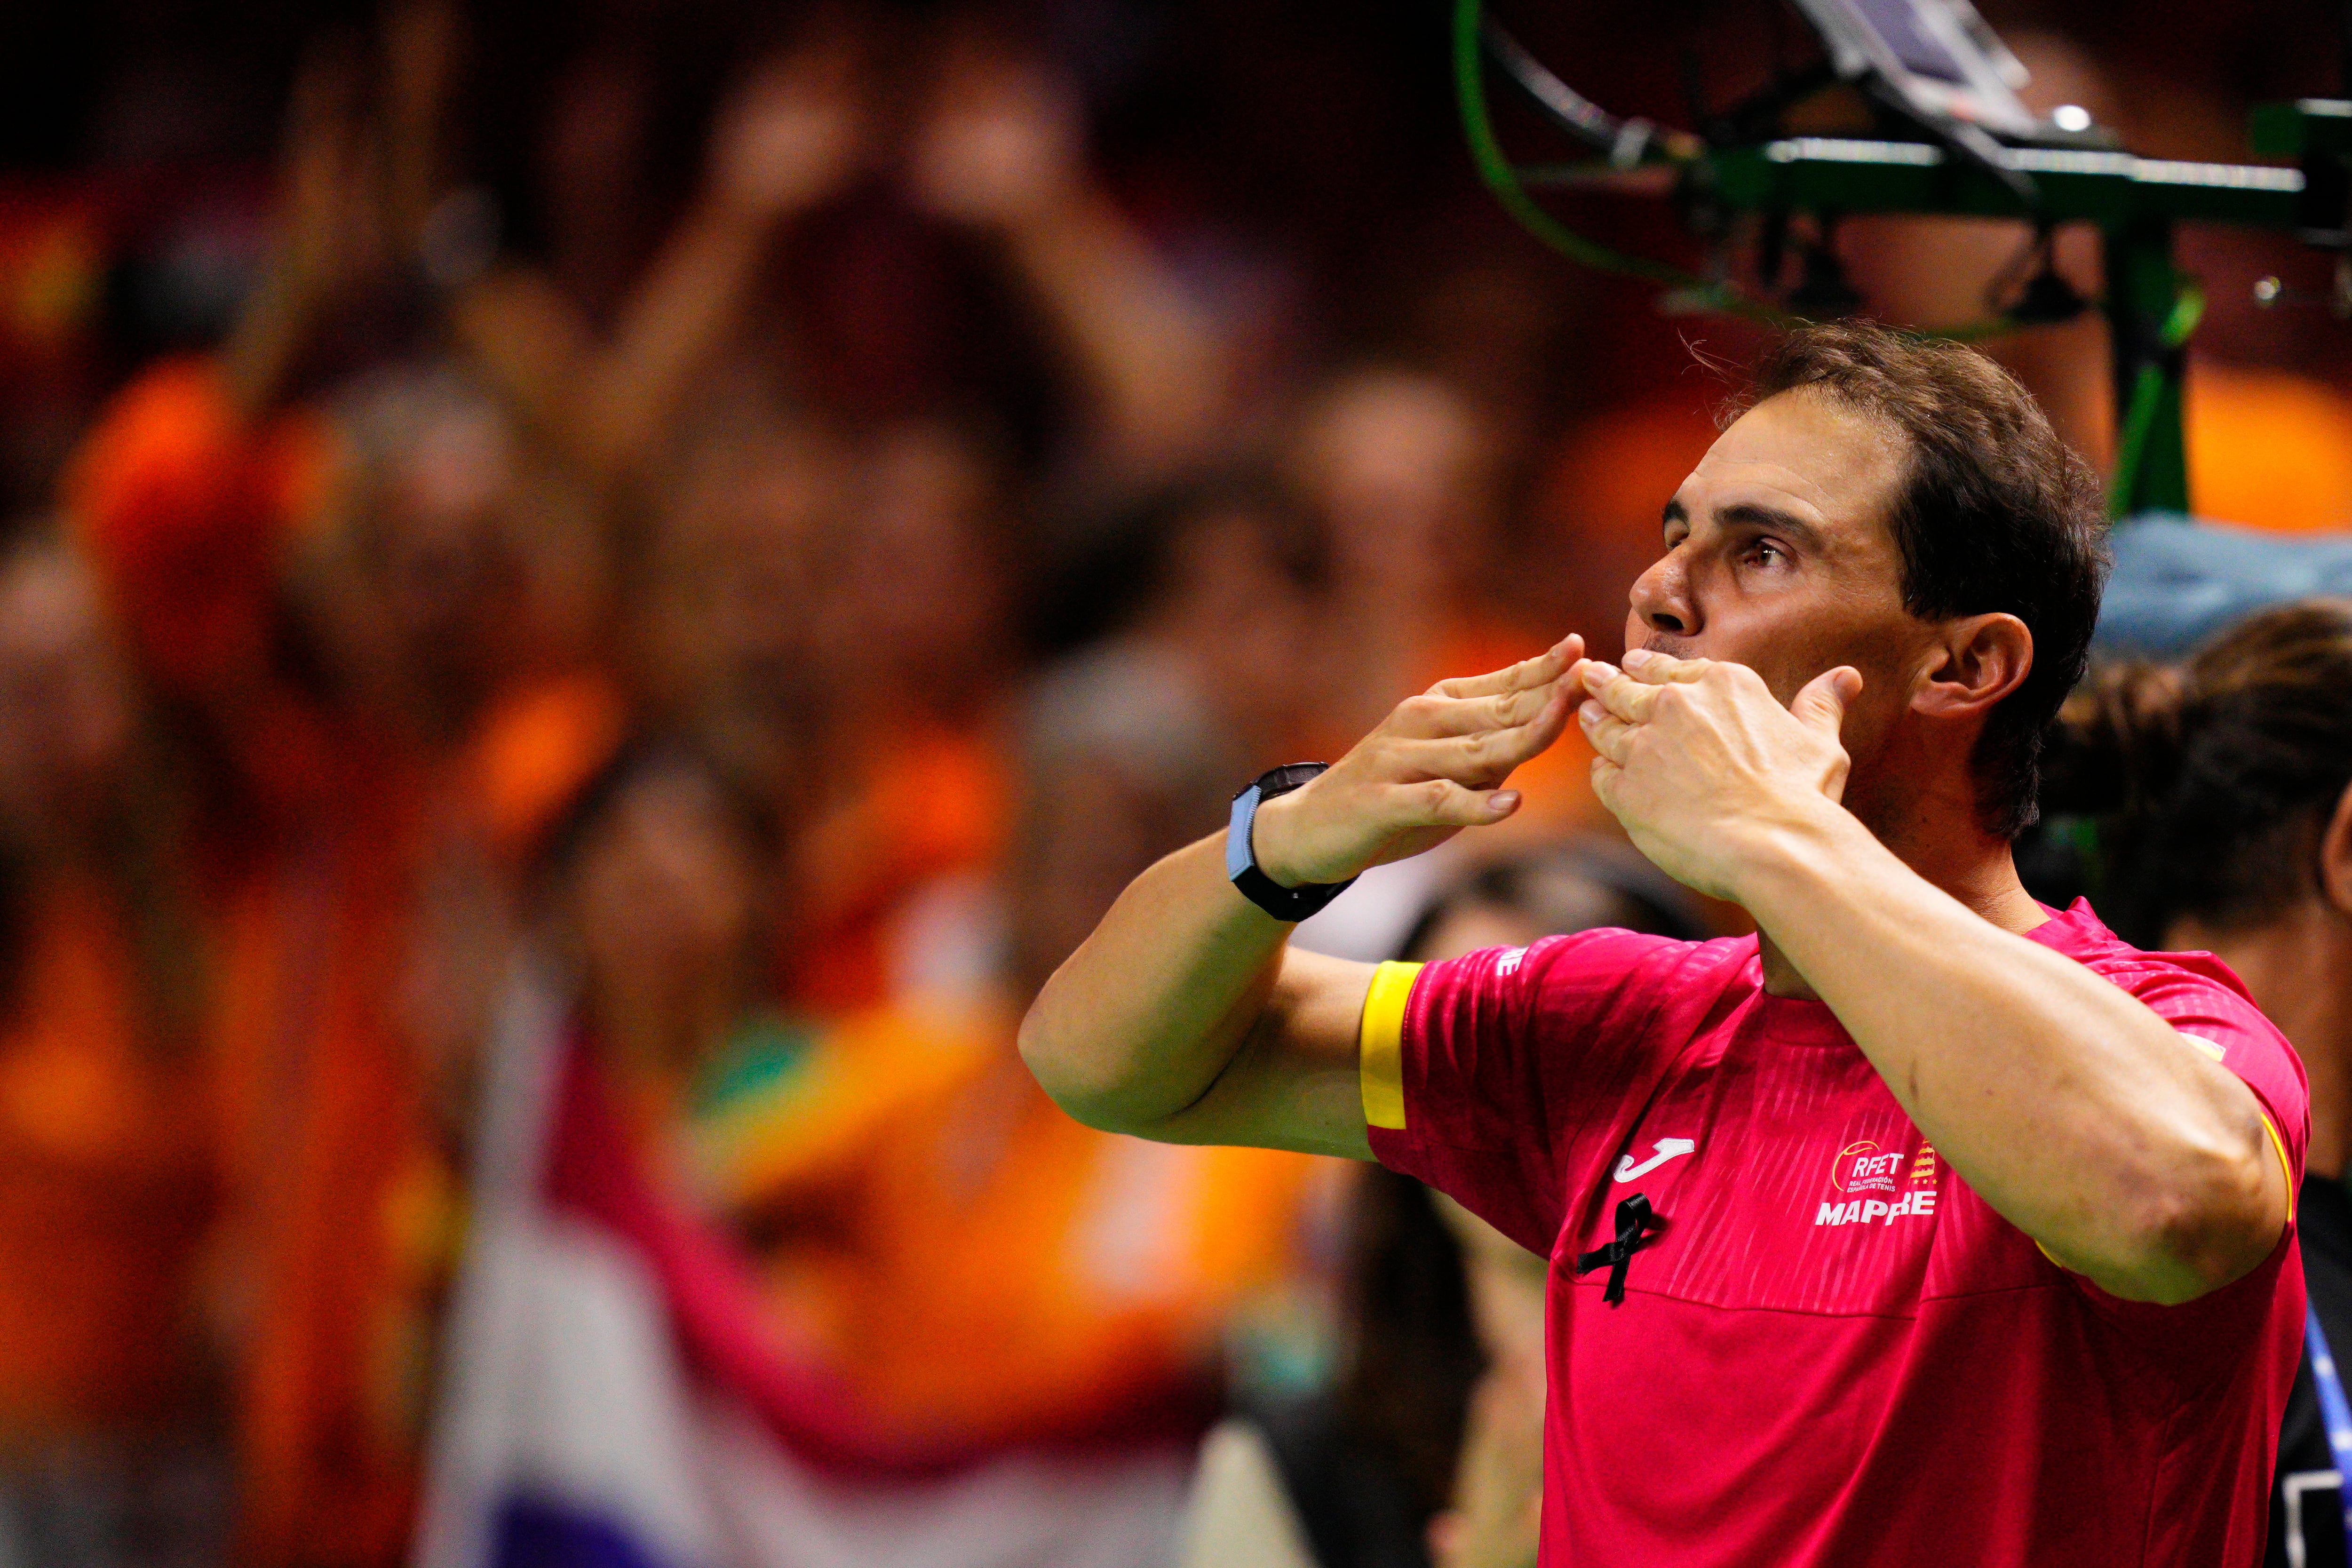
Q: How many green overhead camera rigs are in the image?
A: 1